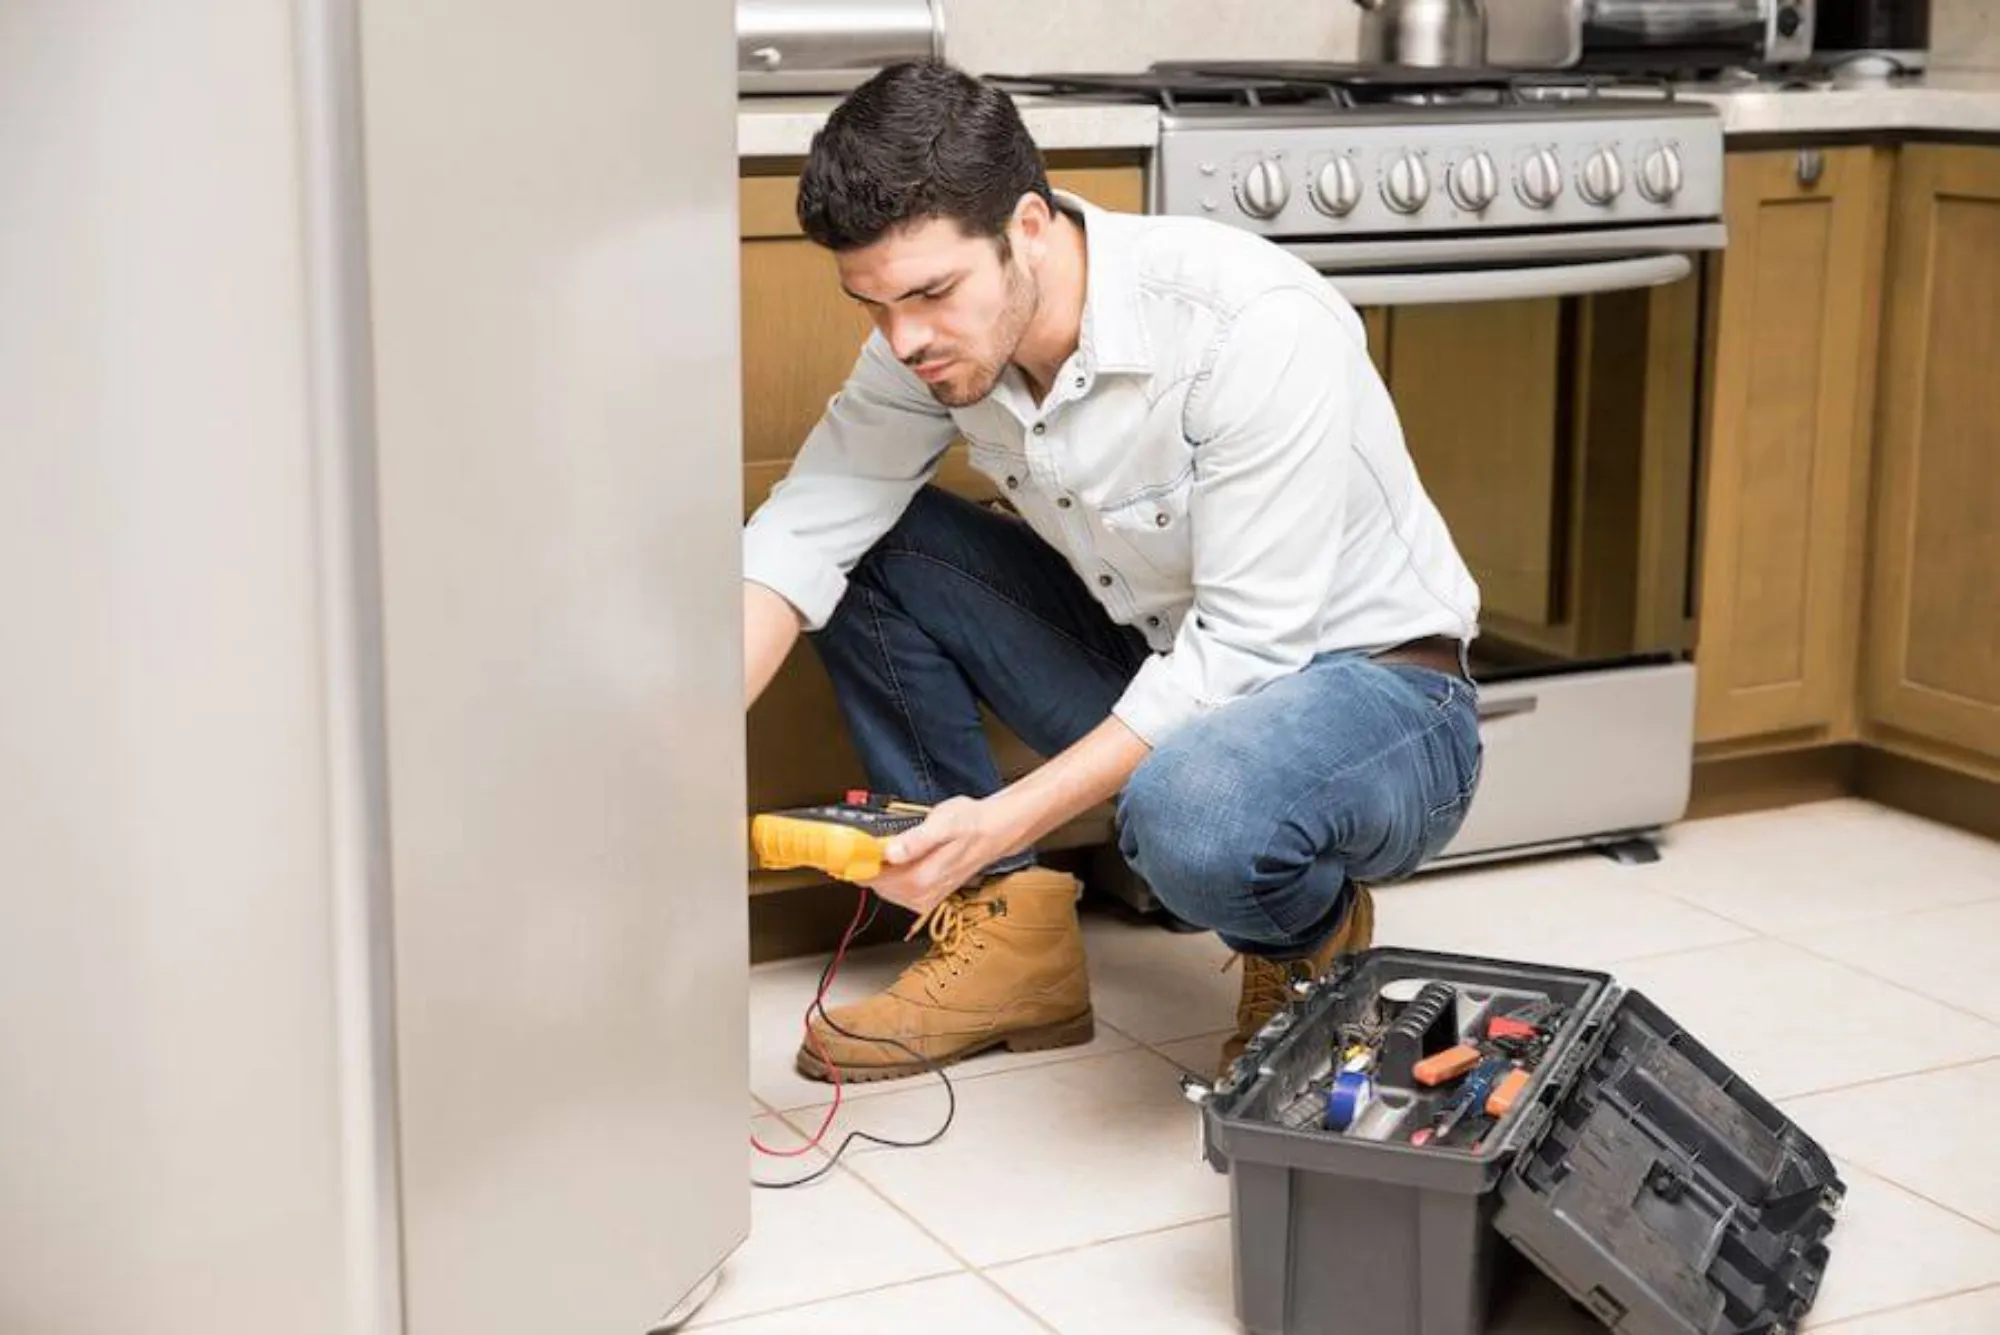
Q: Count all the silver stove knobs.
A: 7